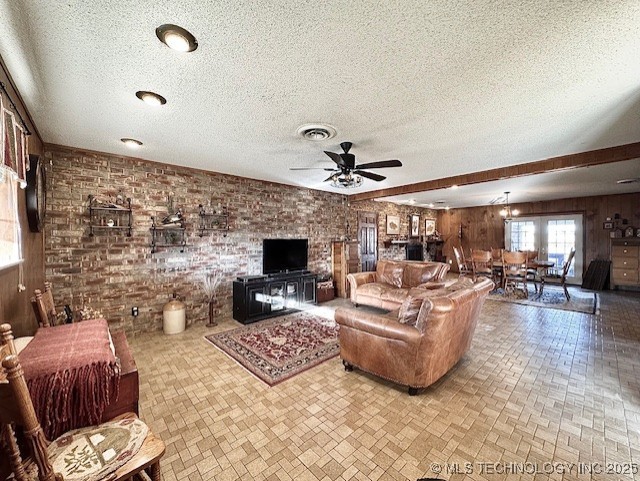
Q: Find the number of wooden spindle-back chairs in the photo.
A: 8